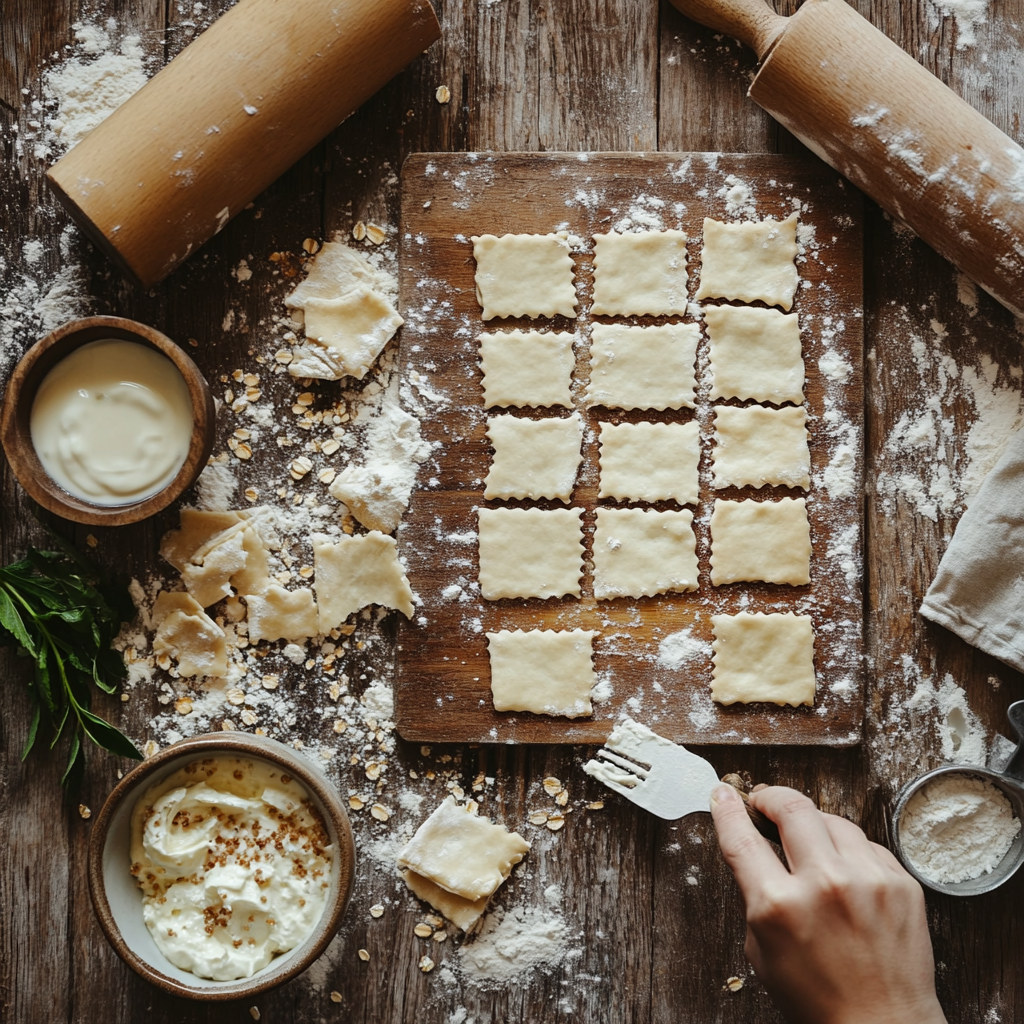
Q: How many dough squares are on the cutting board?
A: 14